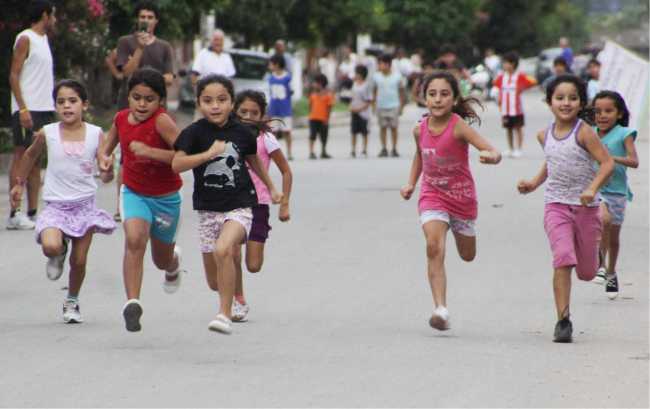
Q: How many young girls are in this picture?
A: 7